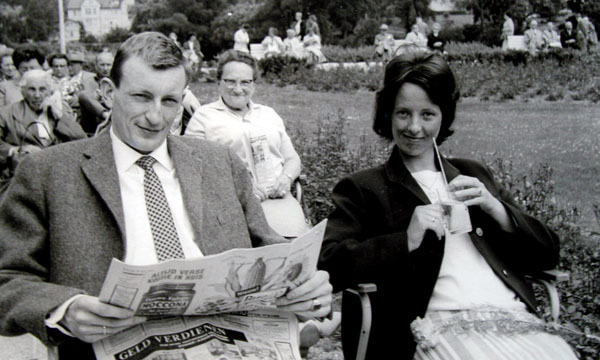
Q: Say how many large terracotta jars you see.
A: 0